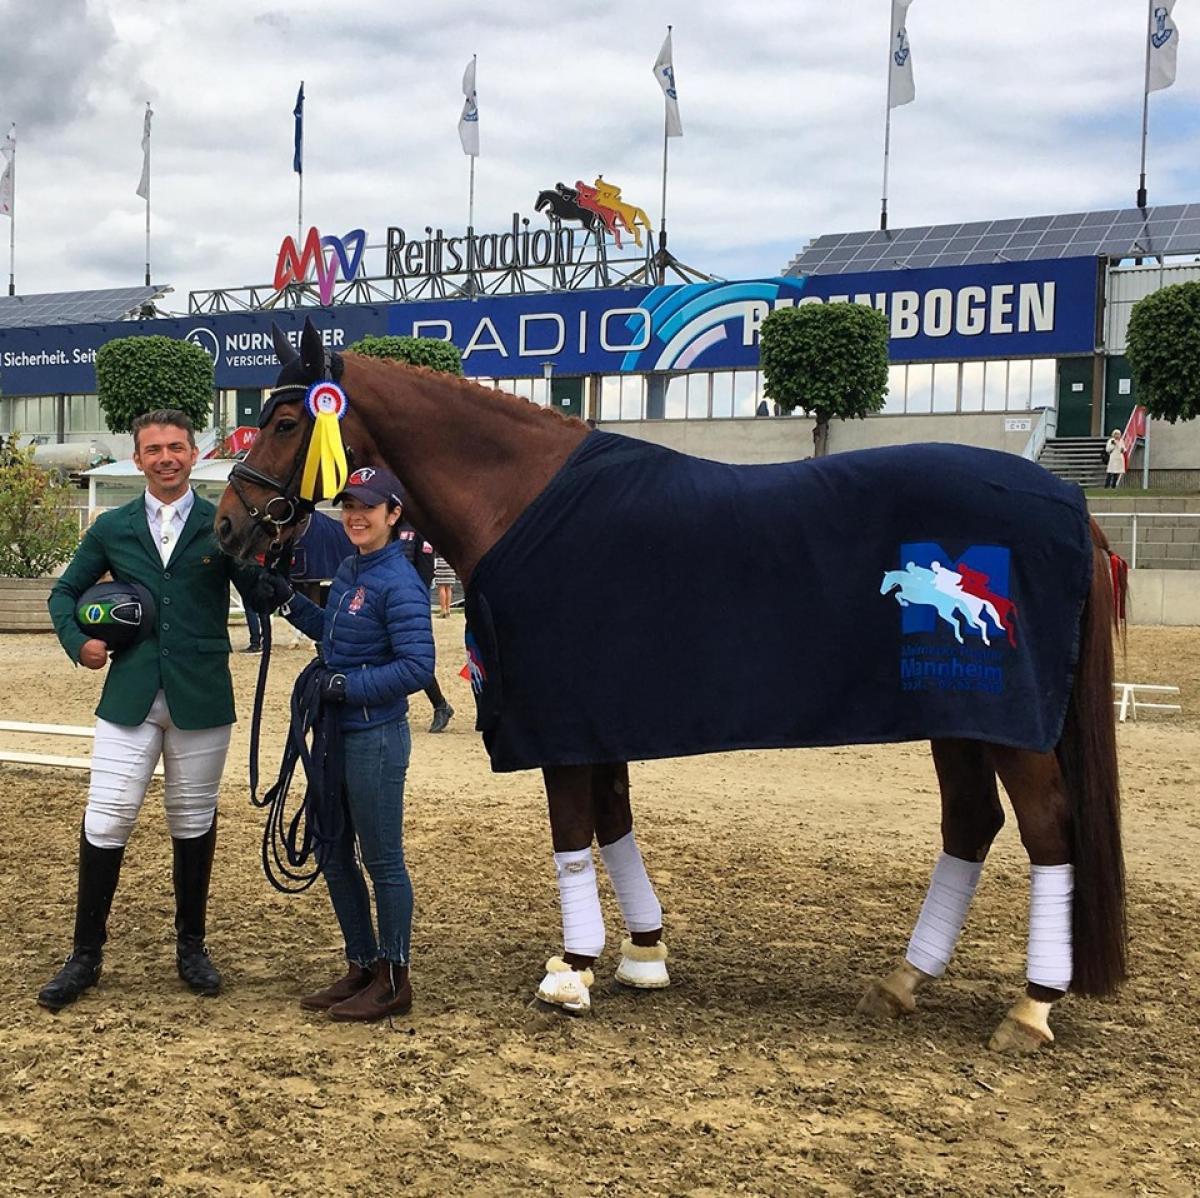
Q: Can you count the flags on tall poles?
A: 7